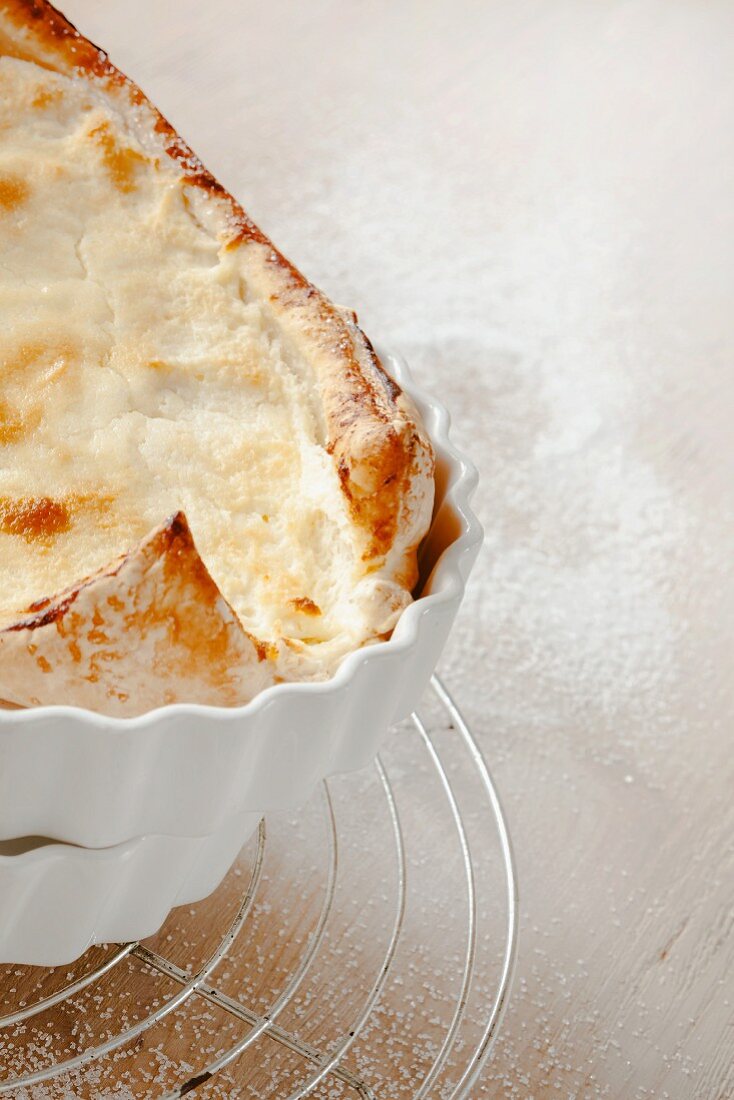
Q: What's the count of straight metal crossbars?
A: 1